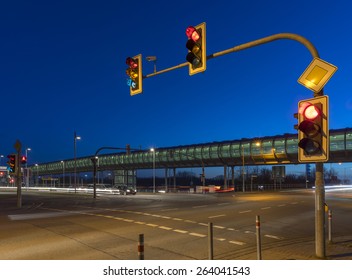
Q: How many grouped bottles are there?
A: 0